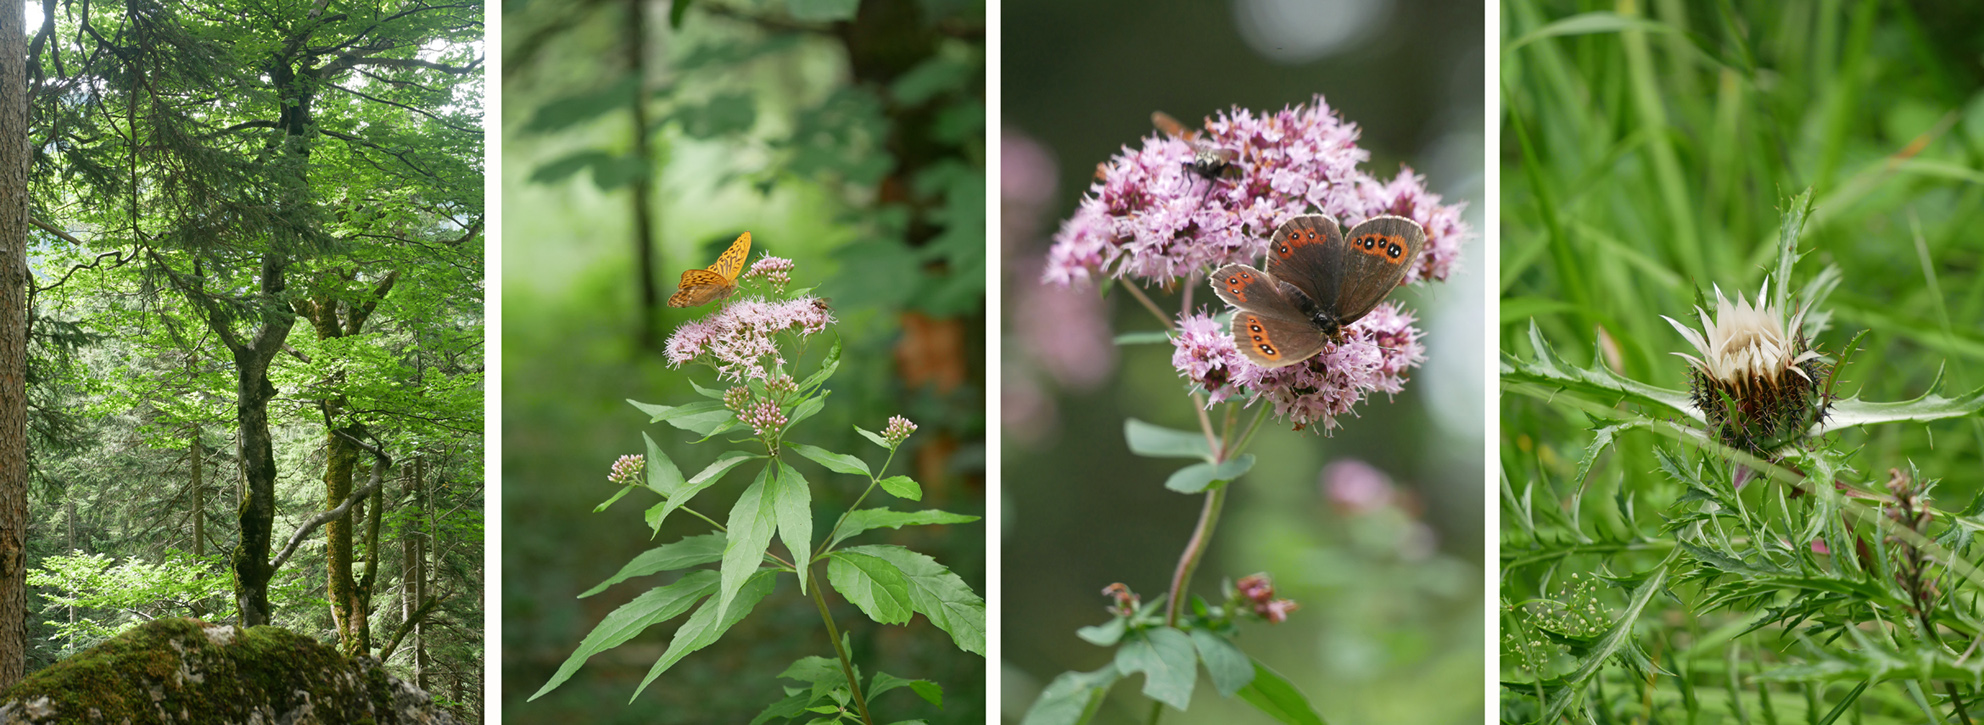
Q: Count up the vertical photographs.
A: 4